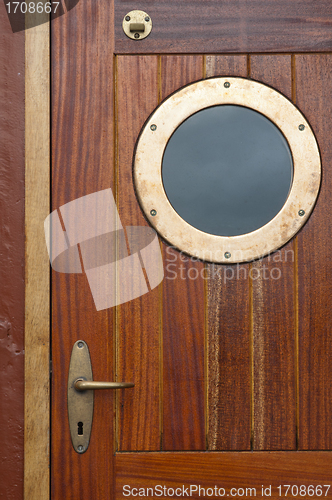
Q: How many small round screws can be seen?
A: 11